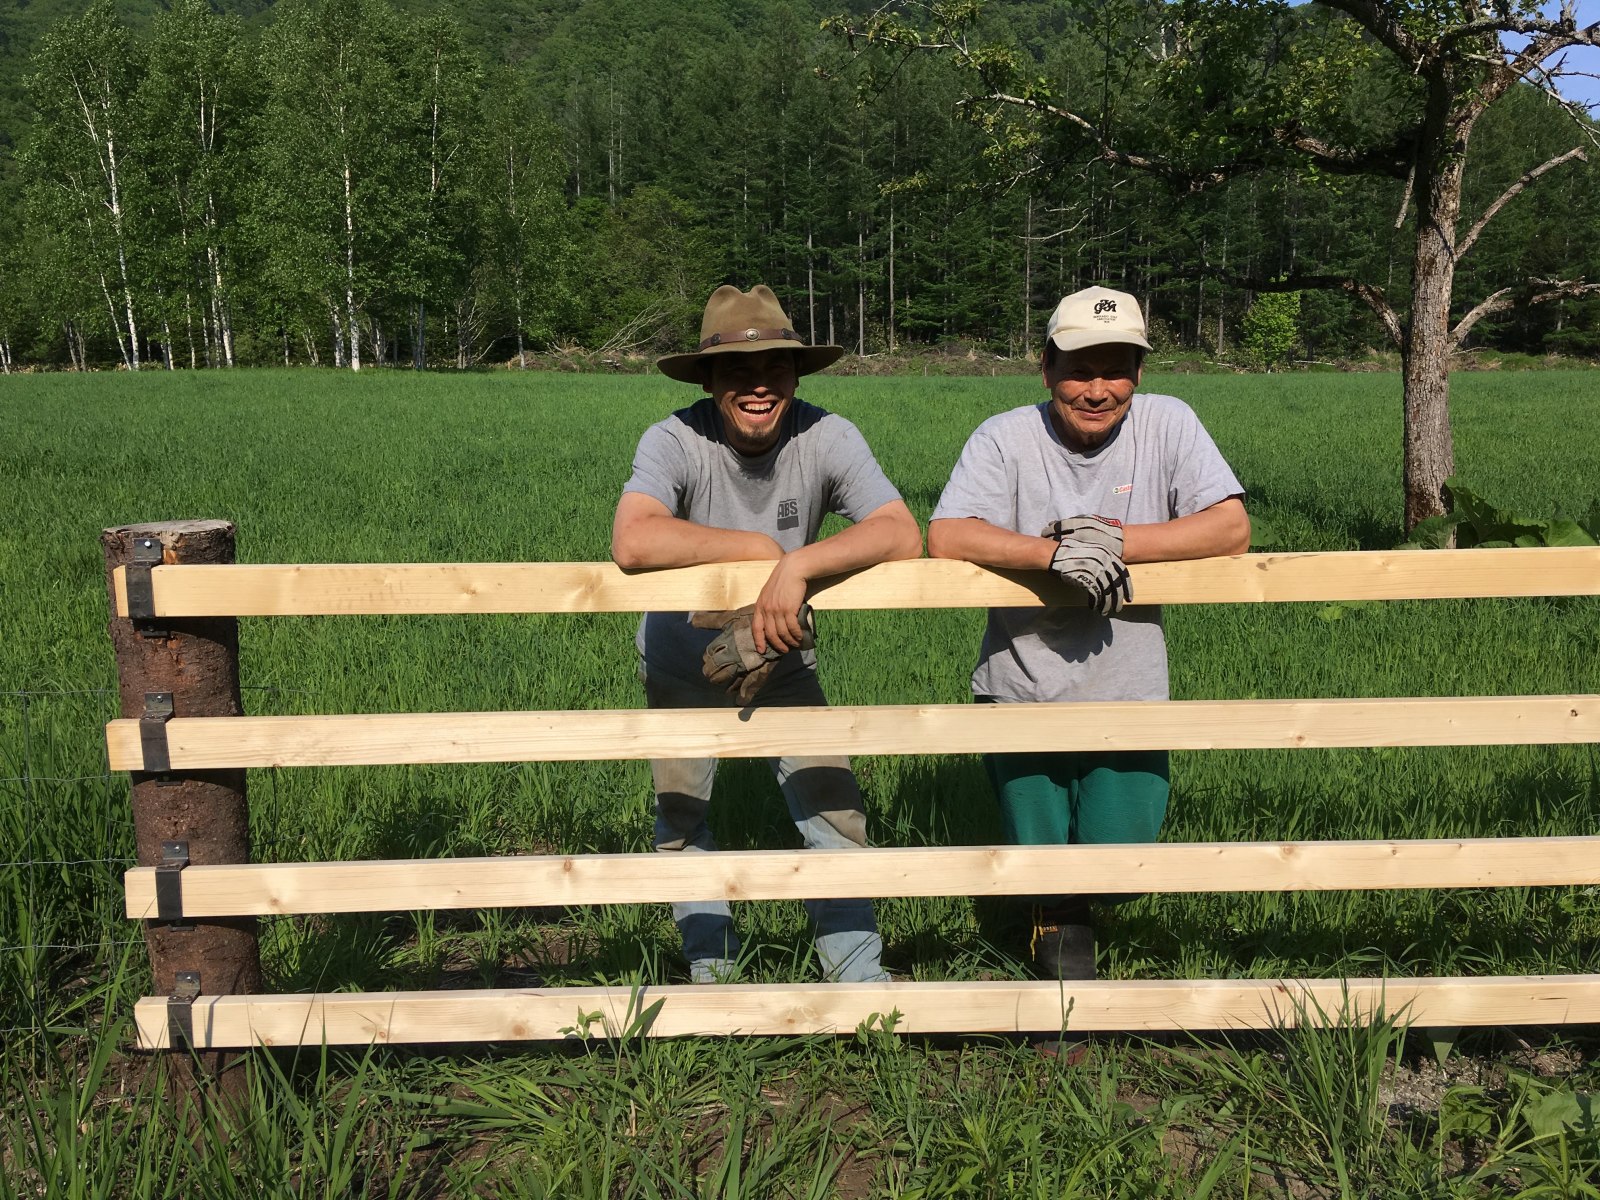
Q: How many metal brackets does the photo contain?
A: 4